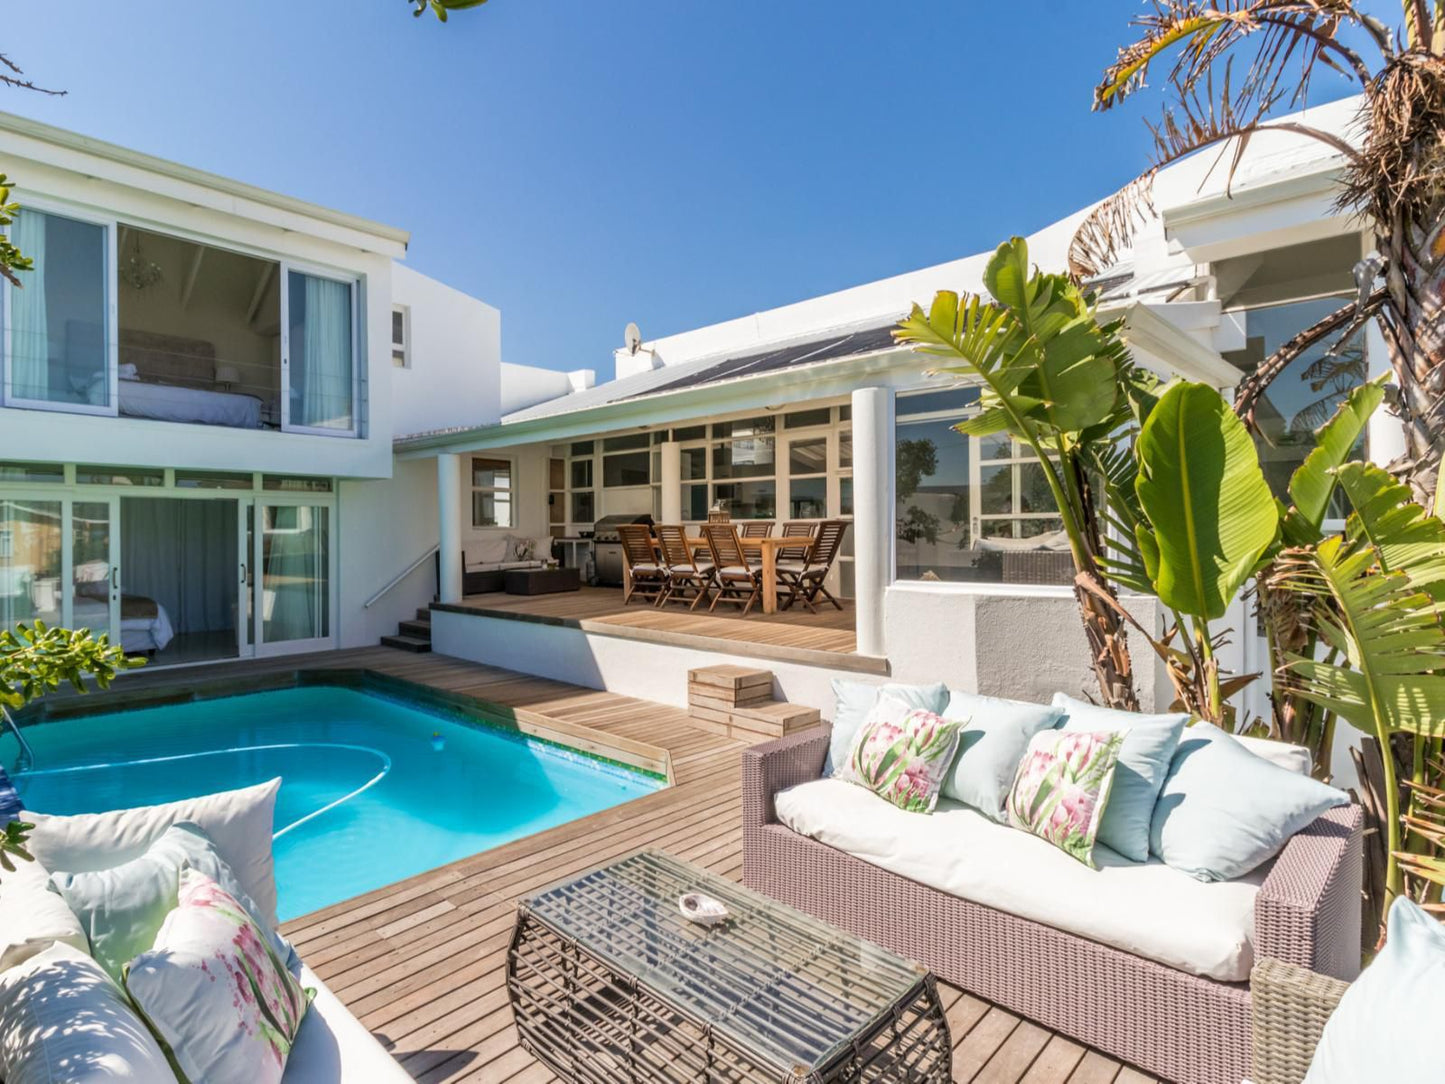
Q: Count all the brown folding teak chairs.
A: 7